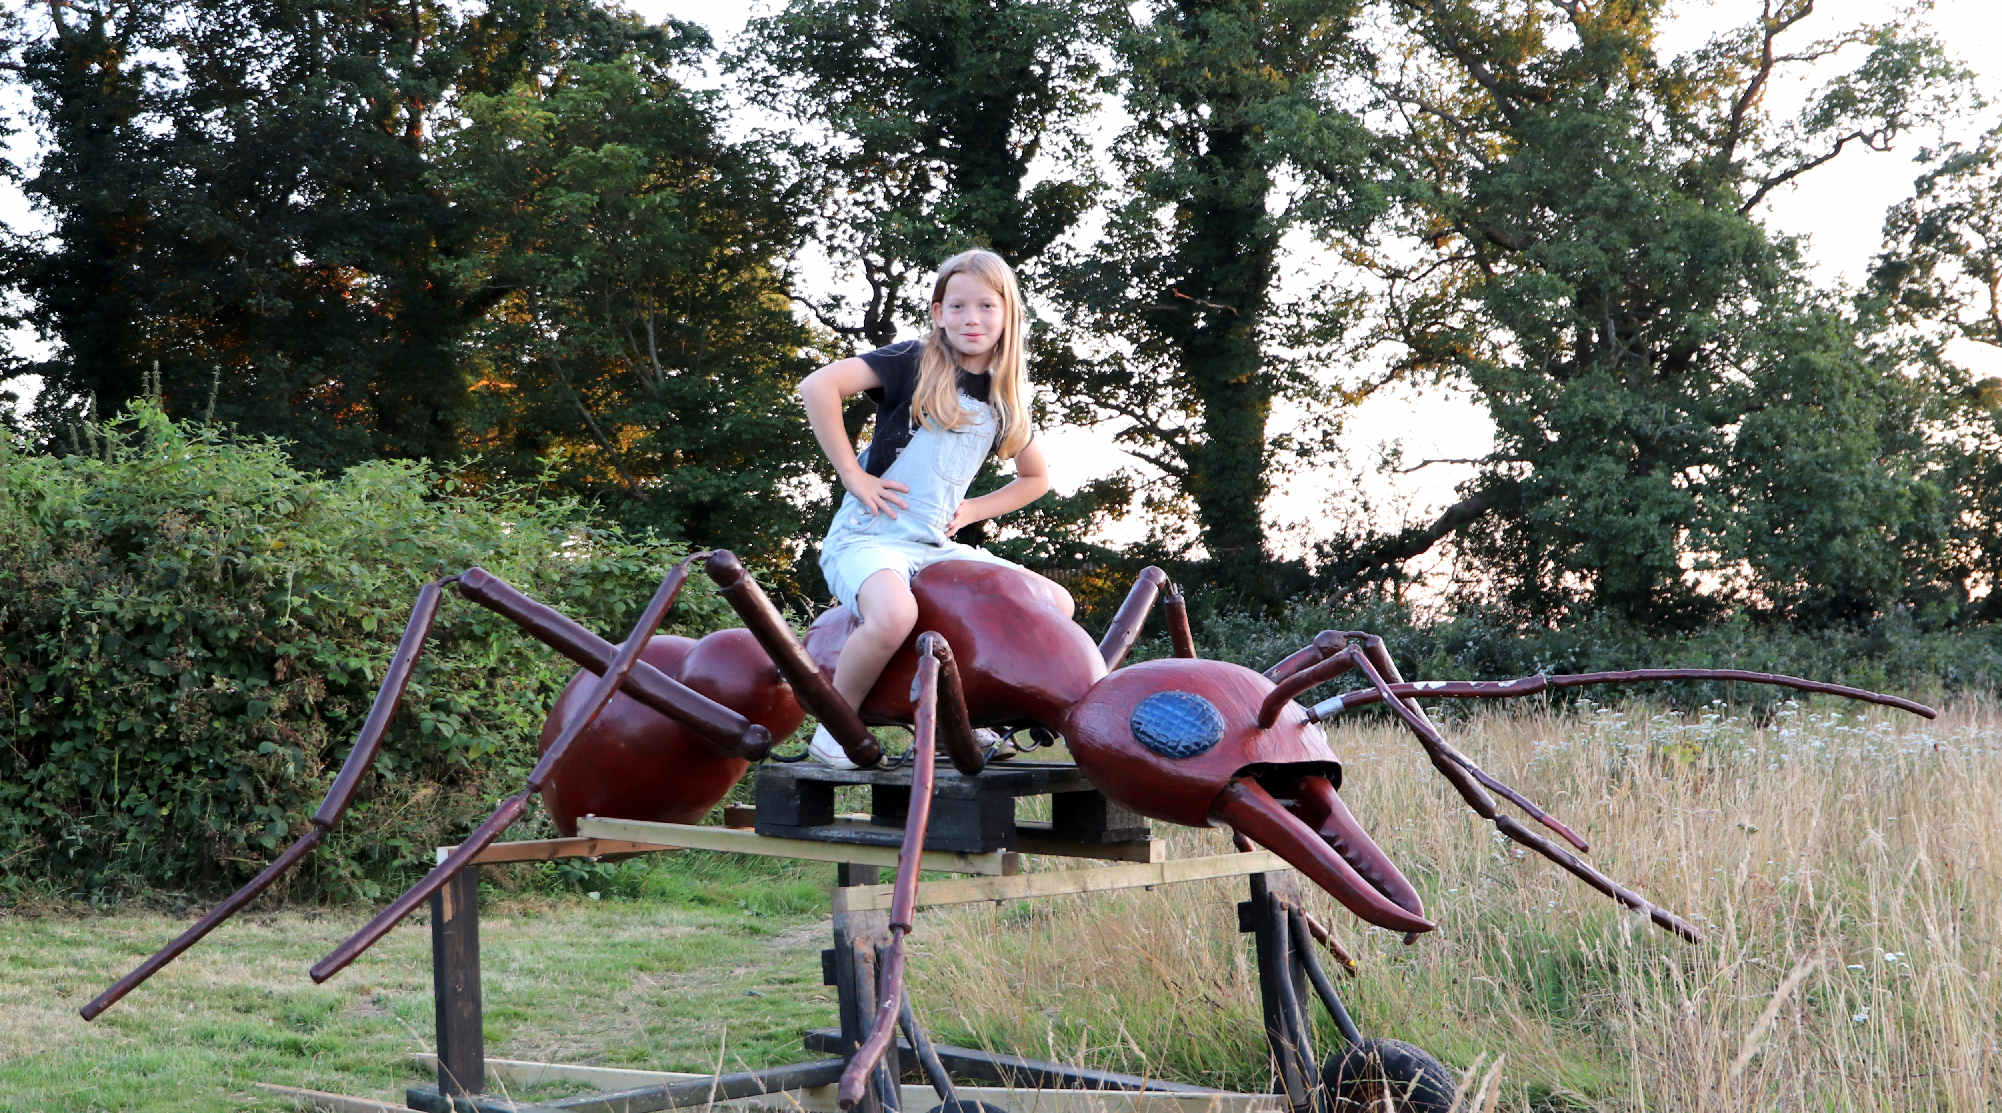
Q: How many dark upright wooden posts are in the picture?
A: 3